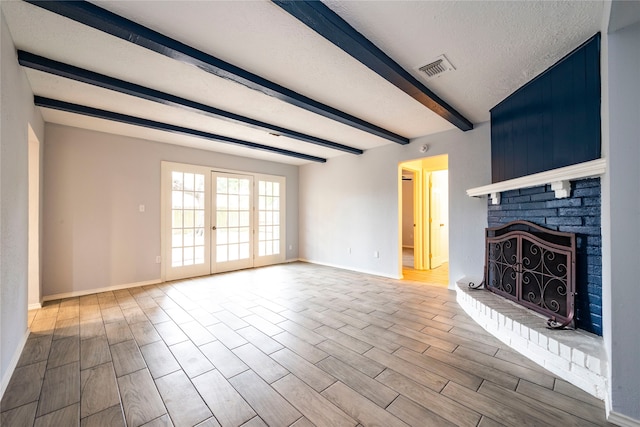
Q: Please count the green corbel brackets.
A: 0